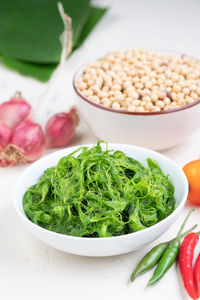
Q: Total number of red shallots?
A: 4